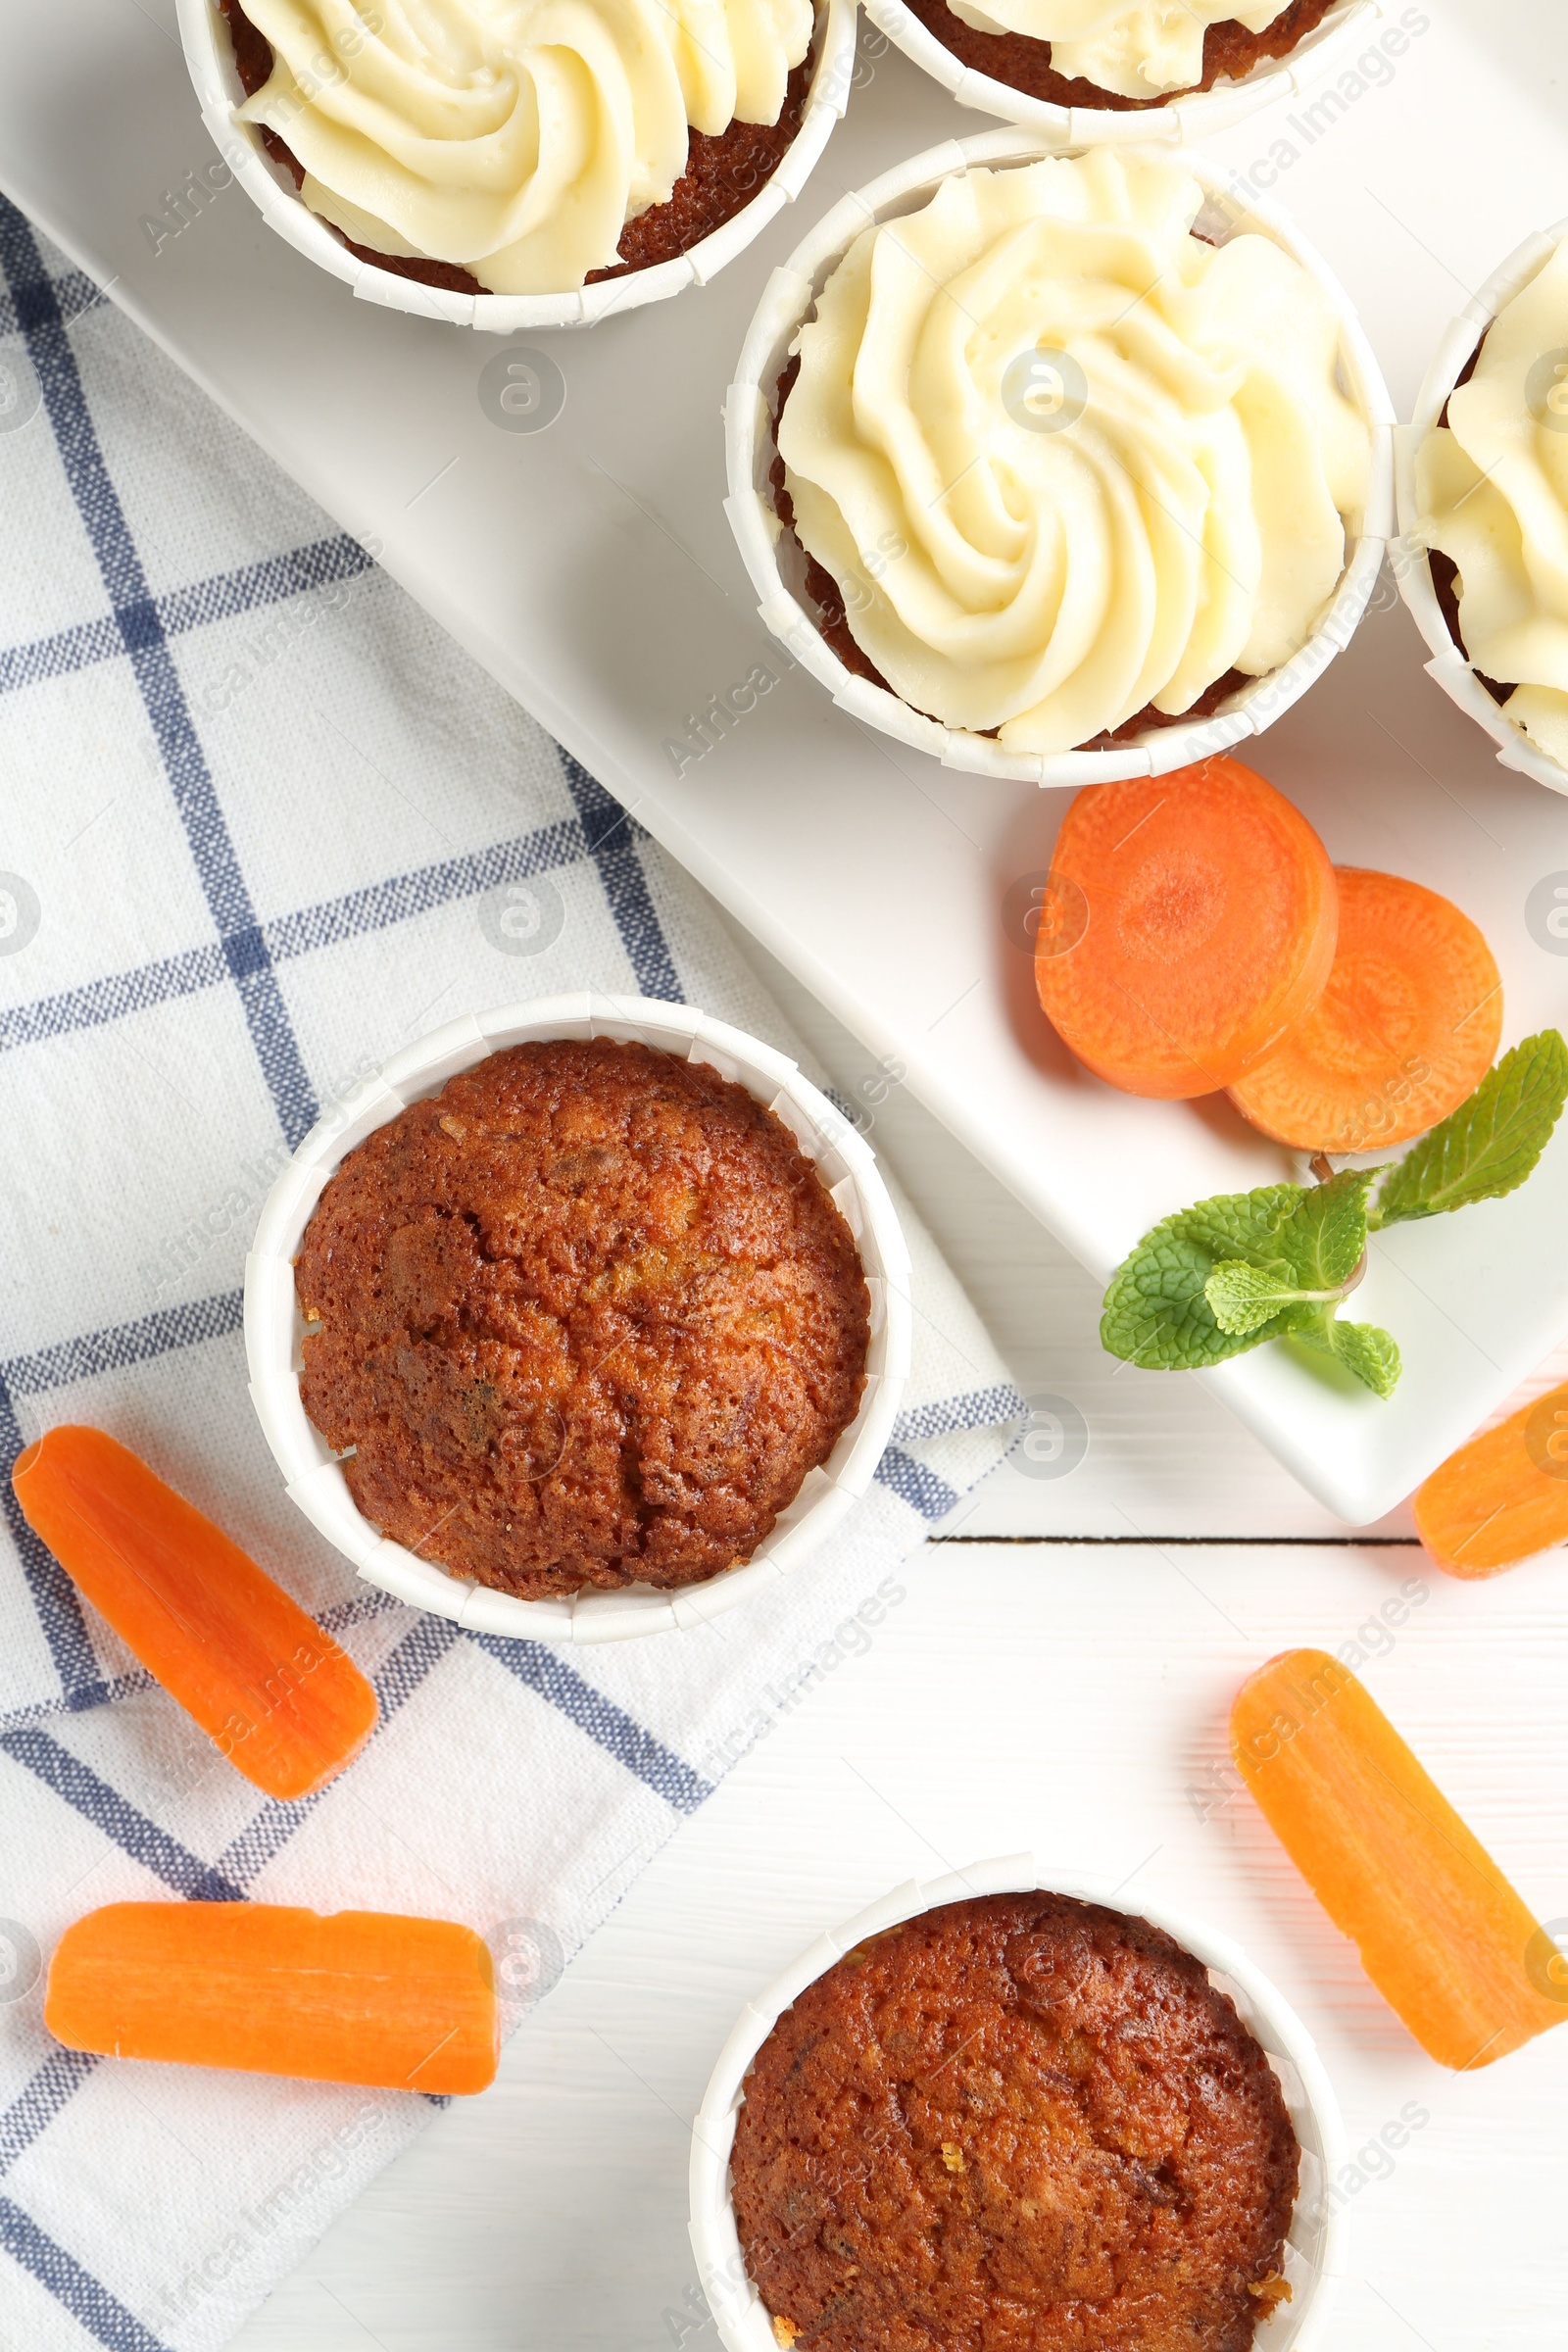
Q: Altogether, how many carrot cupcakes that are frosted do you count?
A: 4